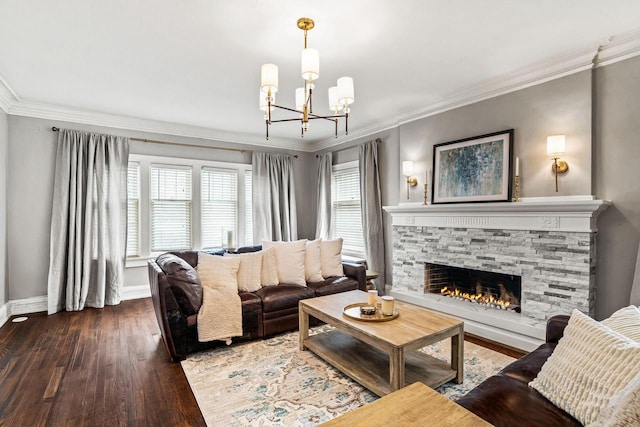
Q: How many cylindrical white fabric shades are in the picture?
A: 8